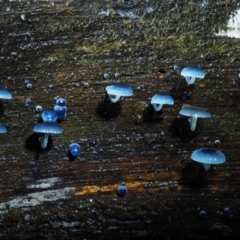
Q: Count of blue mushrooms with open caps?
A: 8